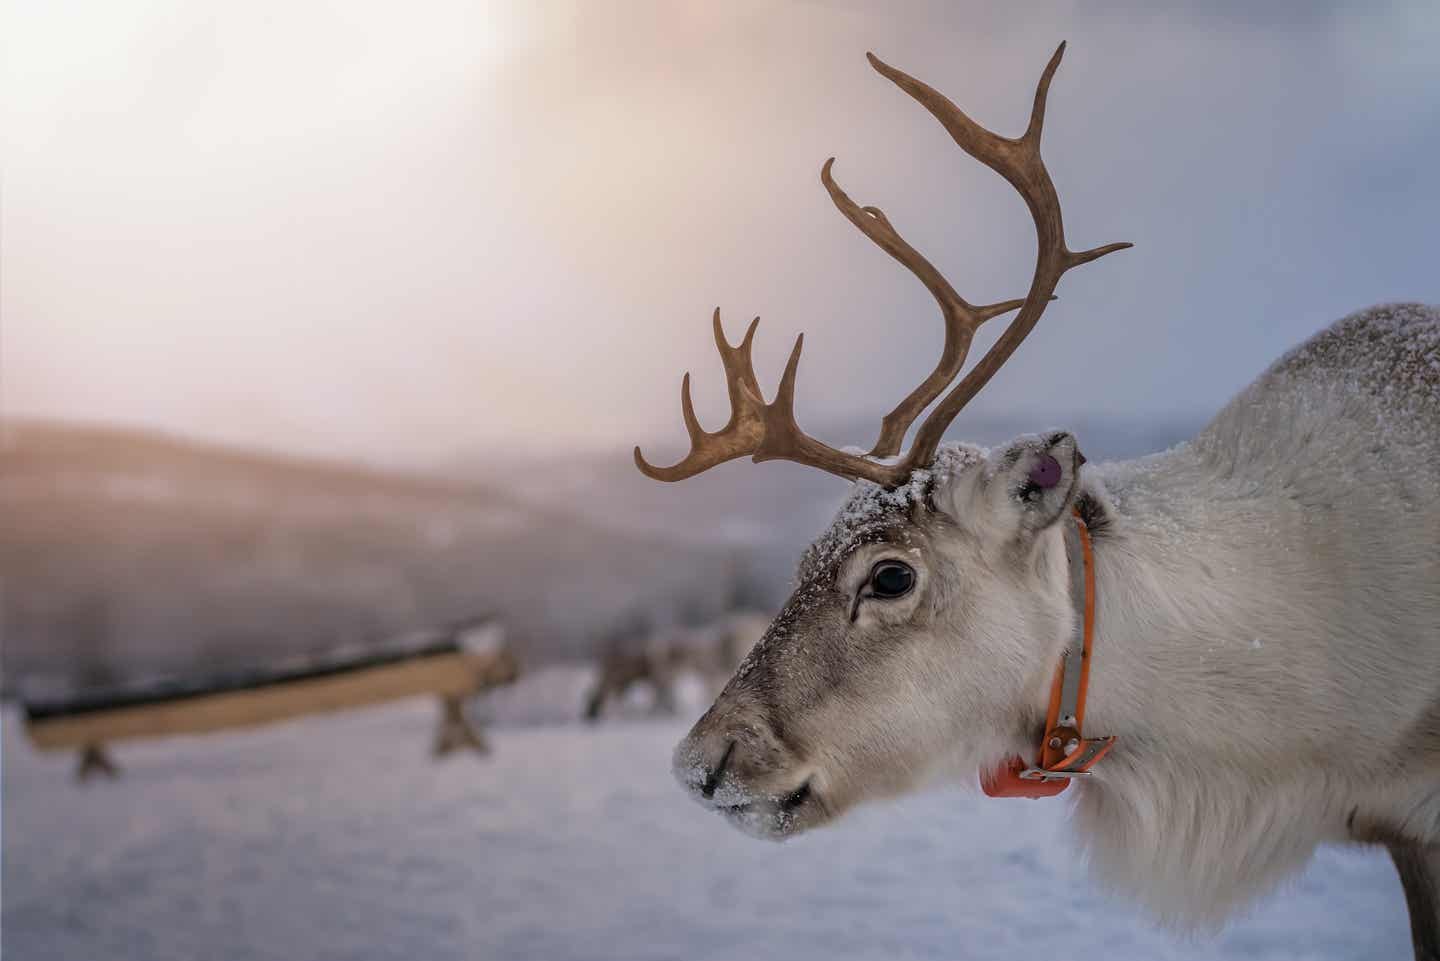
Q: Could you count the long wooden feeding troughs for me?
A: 1